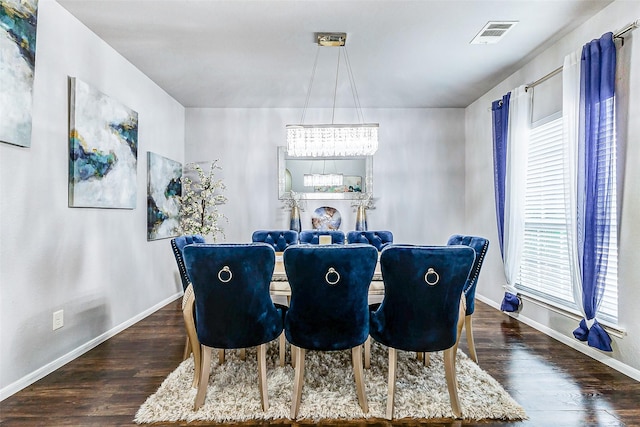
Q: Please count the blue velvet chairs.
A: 8